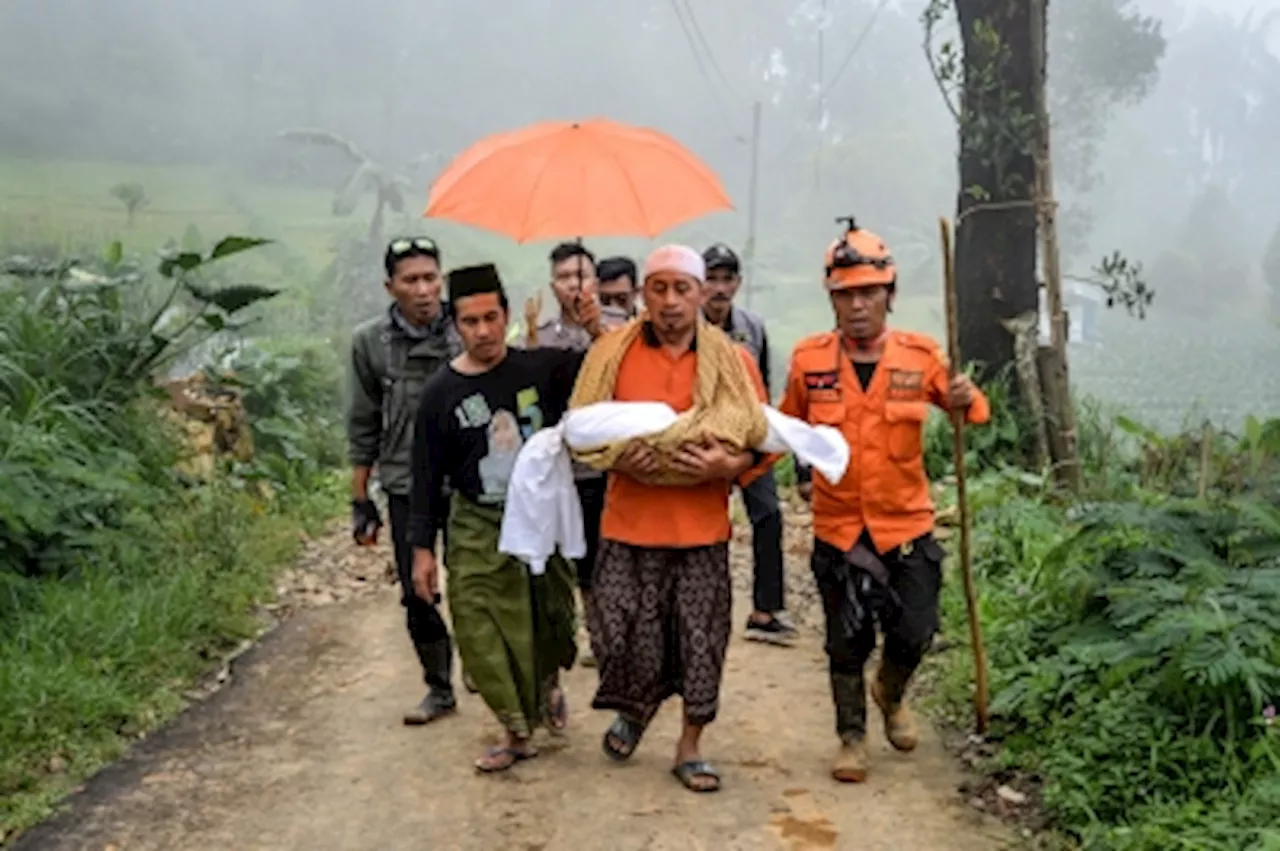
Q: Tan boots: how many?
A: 2